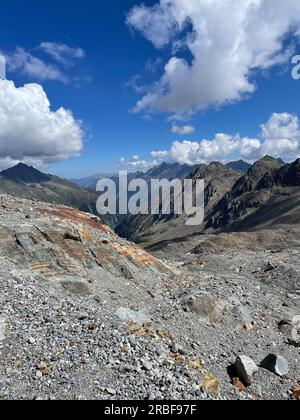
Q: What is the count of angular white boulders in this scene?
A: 2